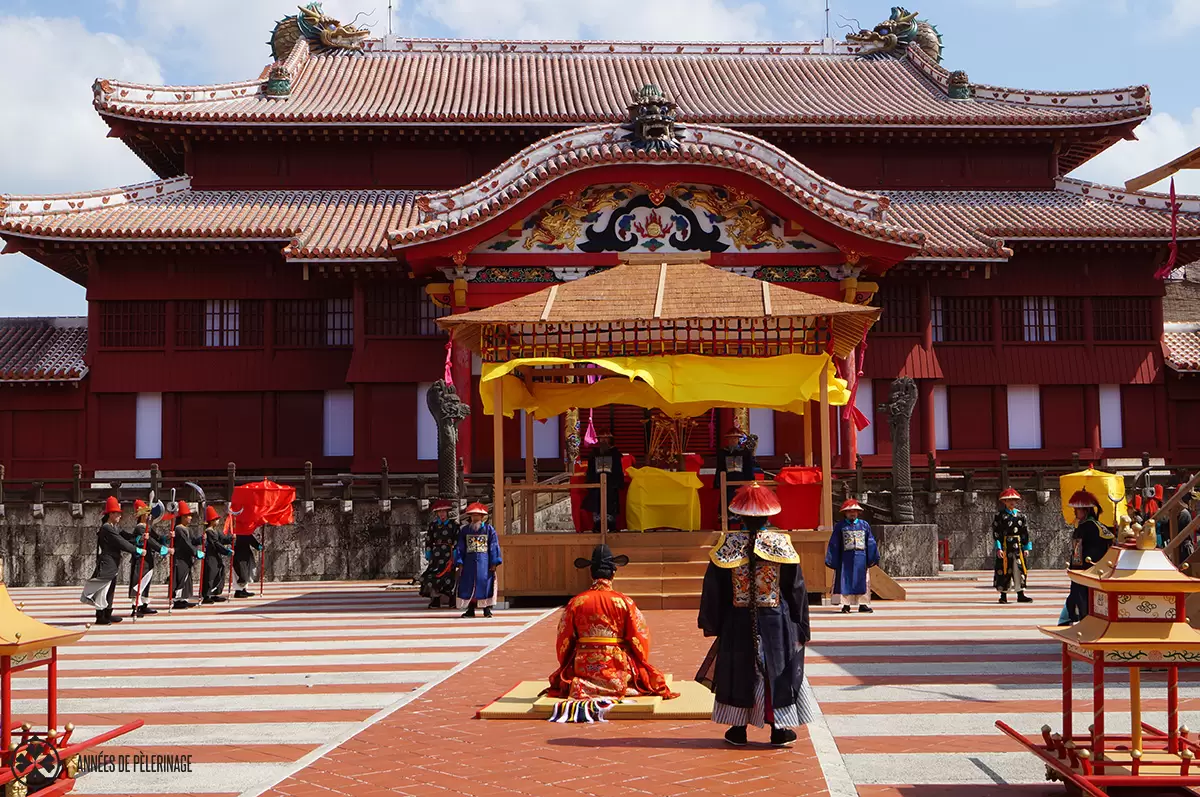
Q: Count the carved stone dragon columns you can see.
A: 2